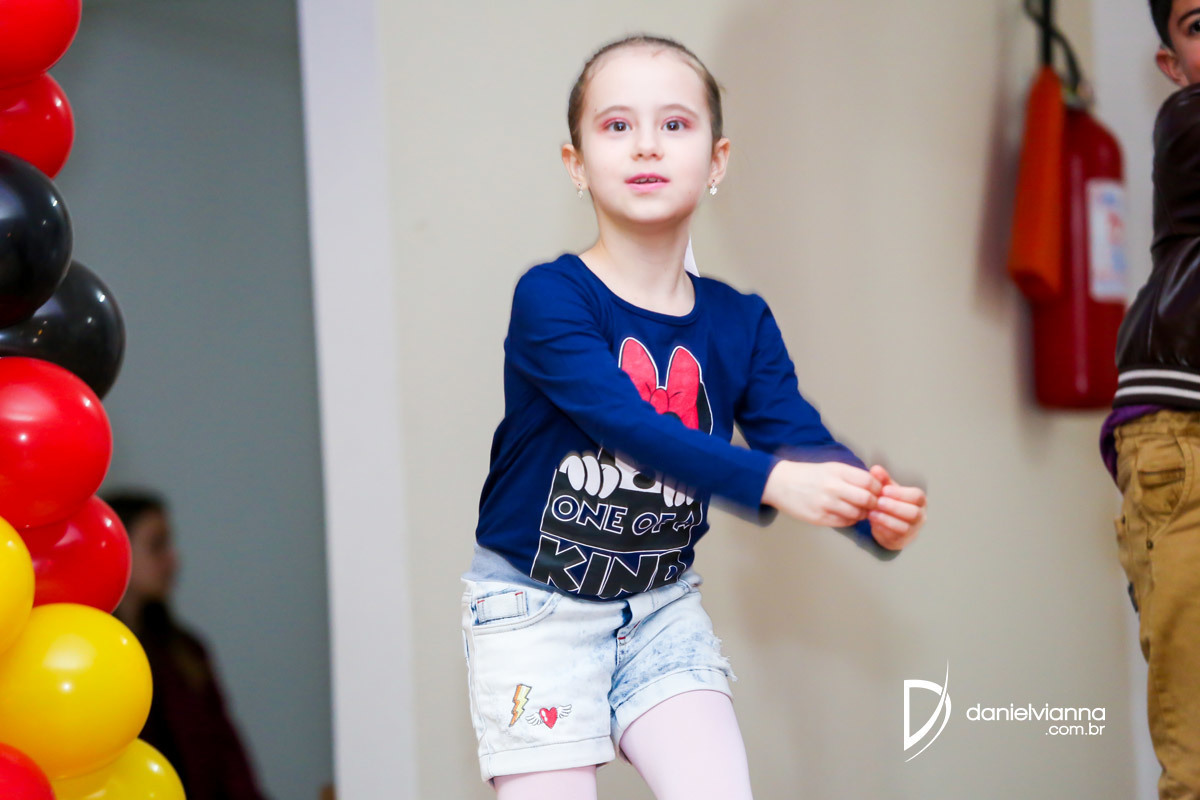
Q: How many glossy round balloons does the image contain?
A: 10